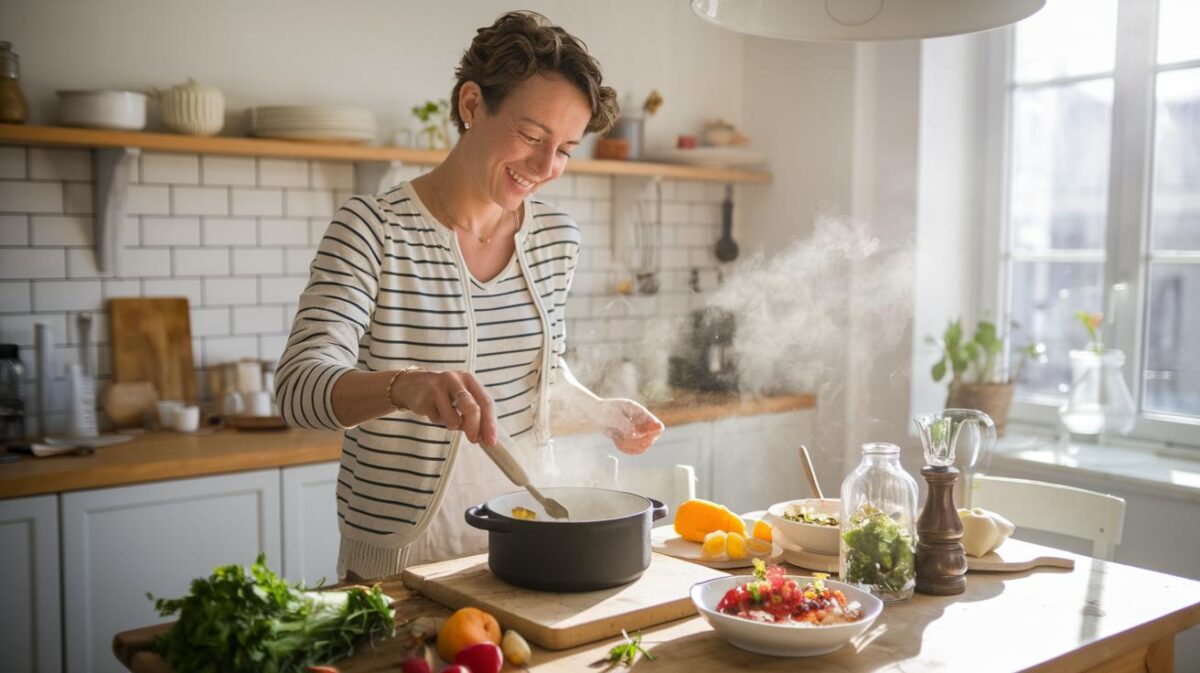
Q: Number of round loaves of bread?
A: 0